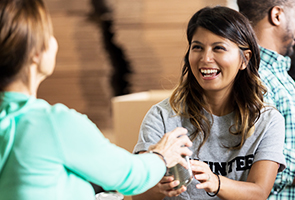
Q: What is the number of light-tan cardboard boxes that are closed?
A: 1